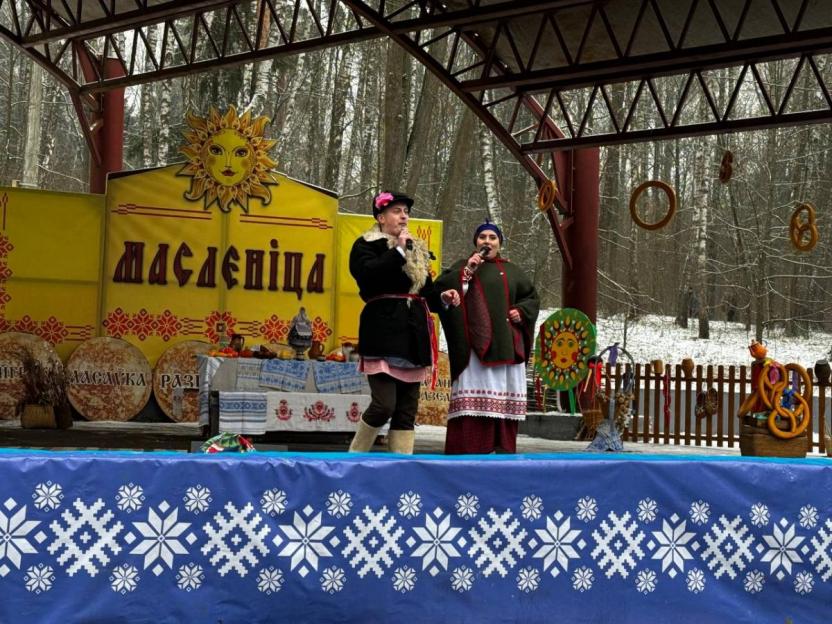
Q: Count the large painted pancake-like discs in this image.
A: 4